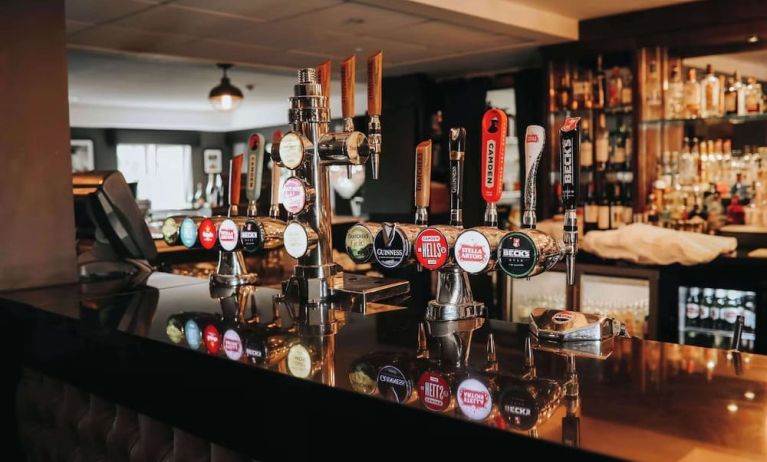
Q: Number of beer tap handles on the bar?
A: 11